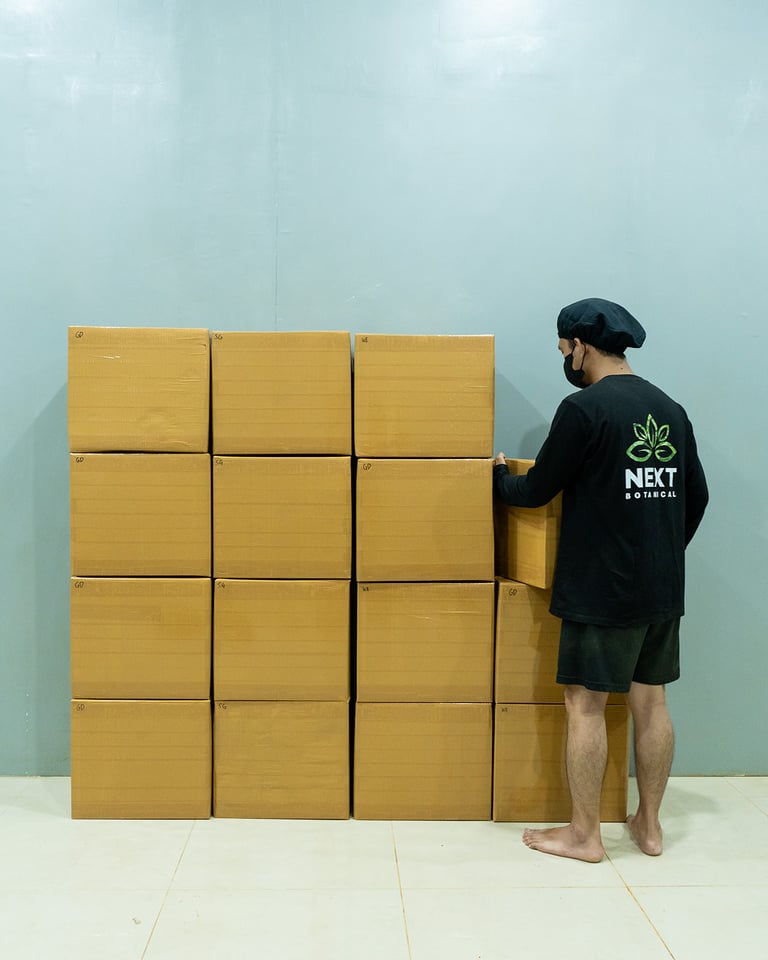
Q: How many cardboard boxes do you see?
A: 15